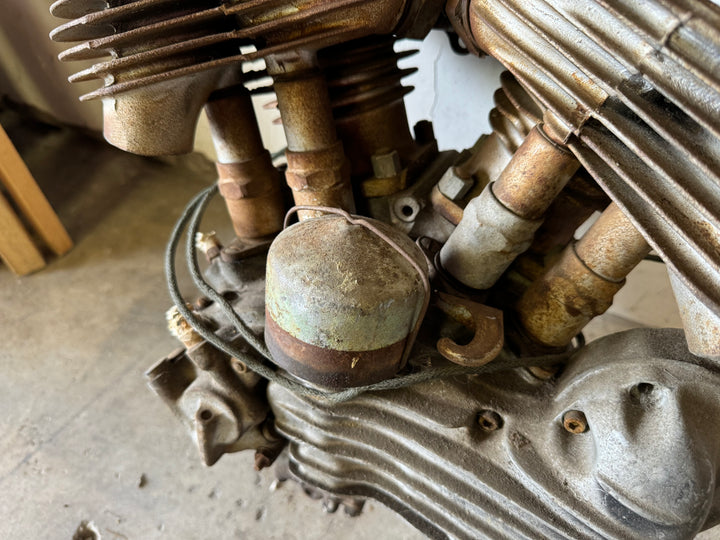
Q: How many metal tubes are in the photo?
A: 4